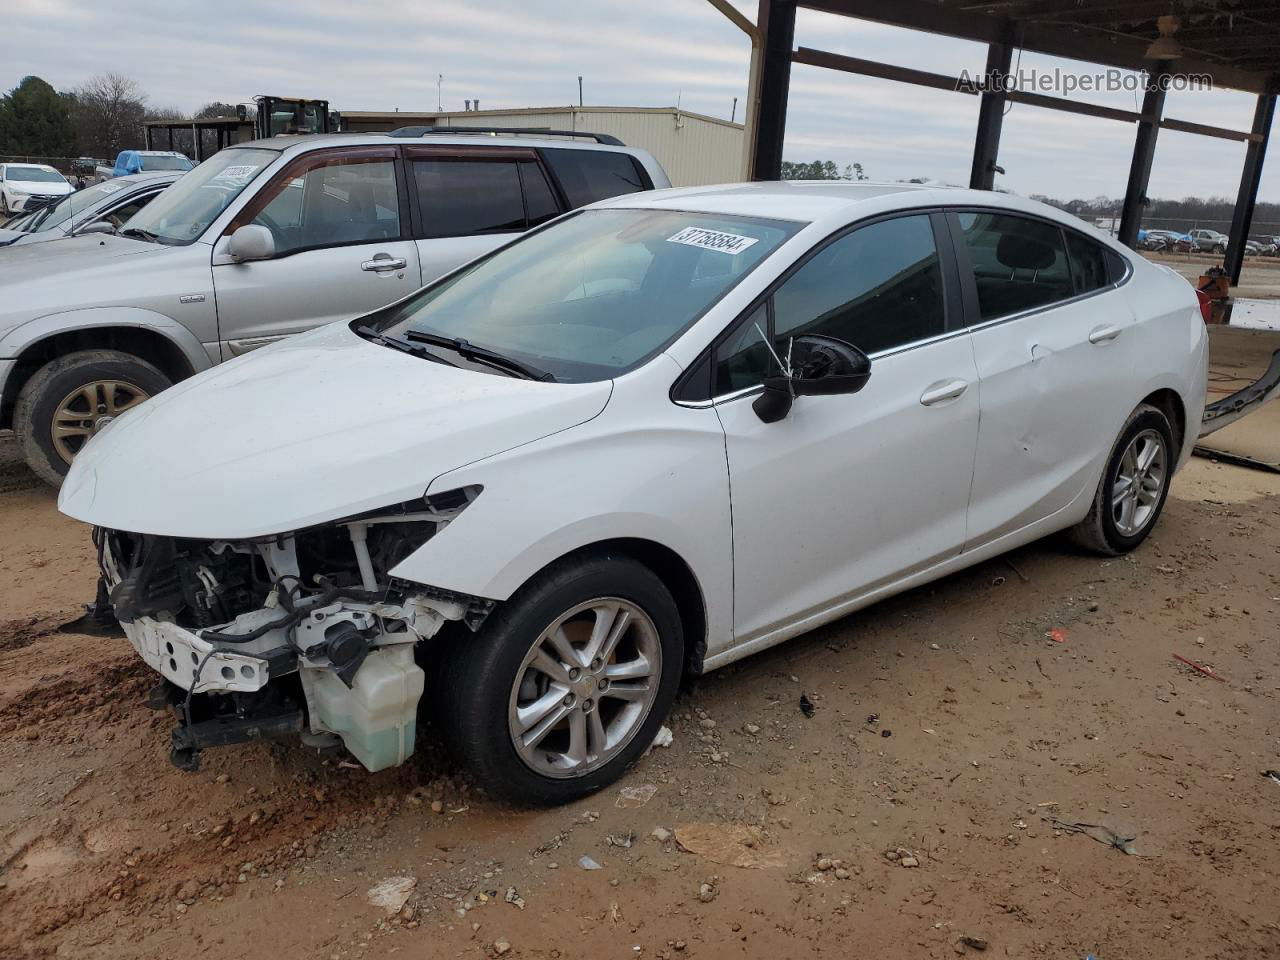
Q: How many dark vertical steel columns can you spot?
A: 4